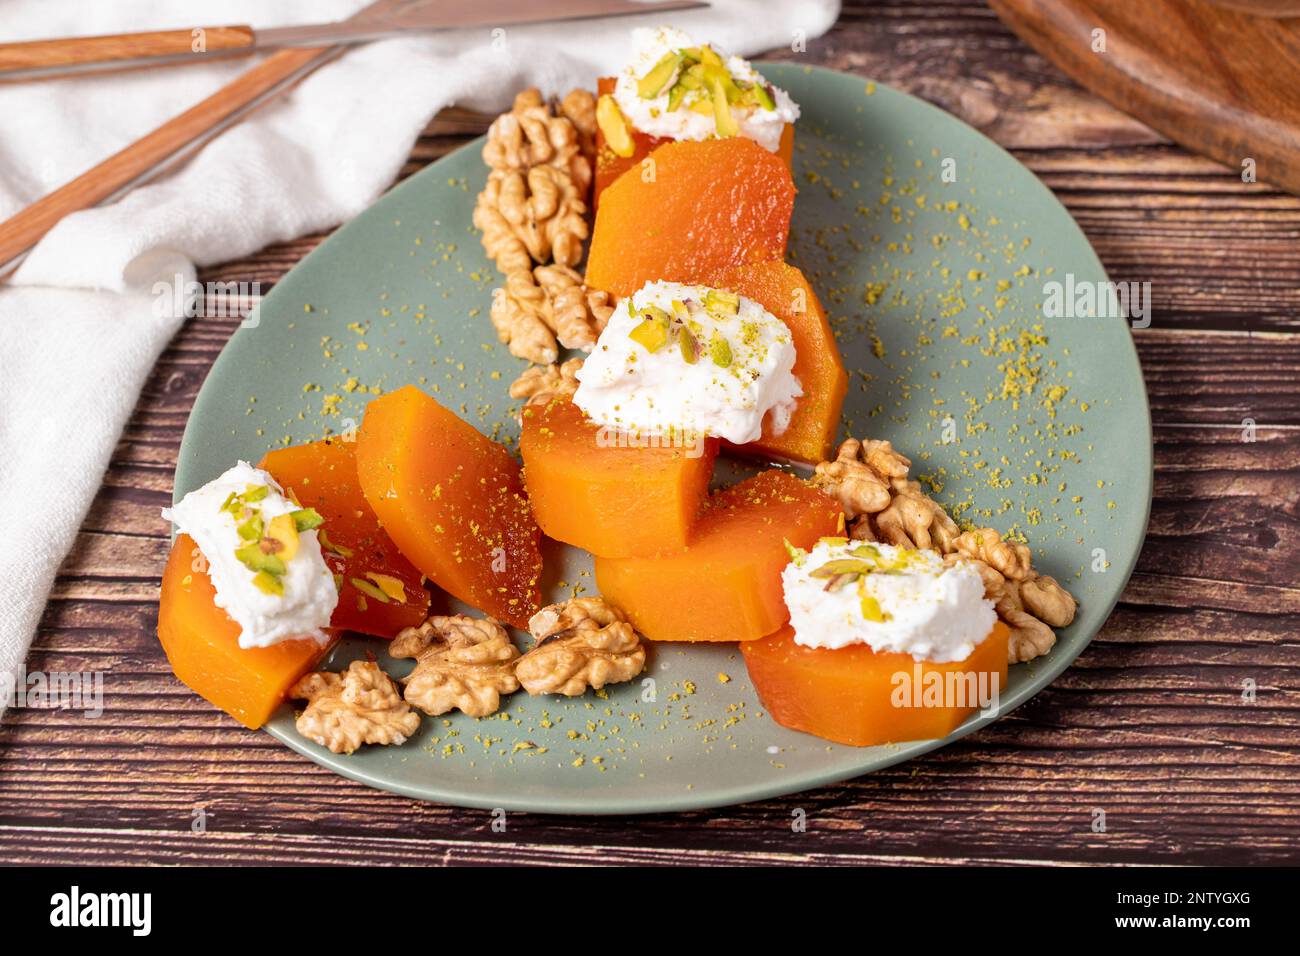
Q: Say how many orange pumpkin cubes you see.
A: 9